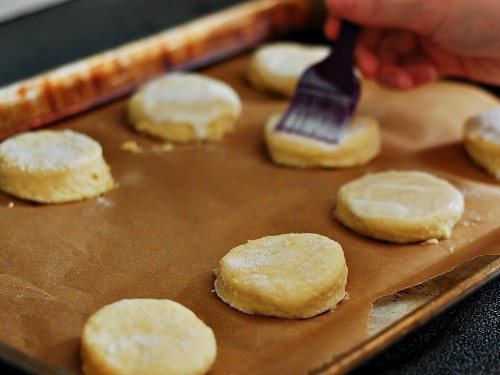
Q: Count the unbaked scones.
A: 8